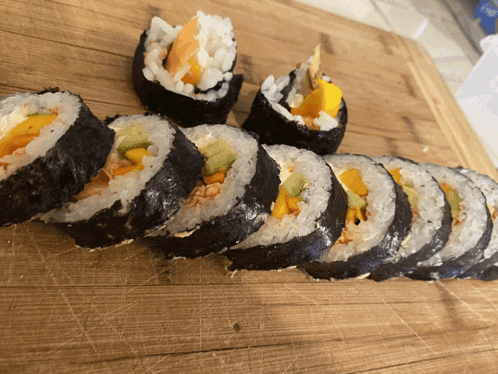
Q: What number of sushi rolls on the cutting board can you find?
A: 10